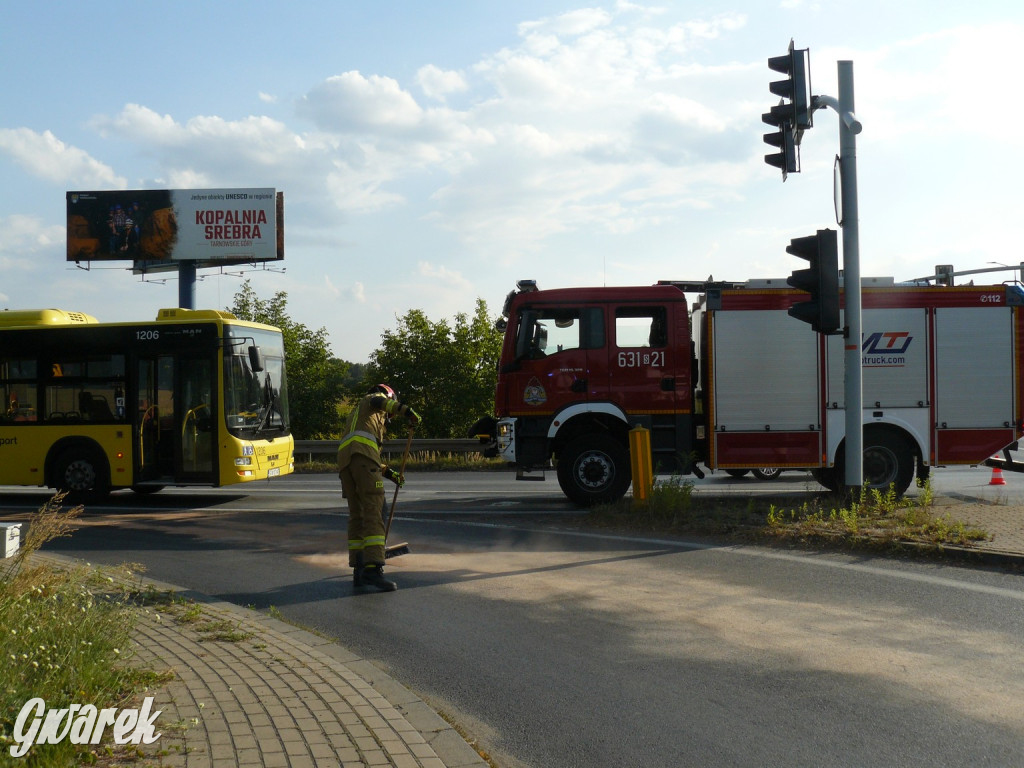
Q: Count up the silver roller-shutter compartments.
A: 3